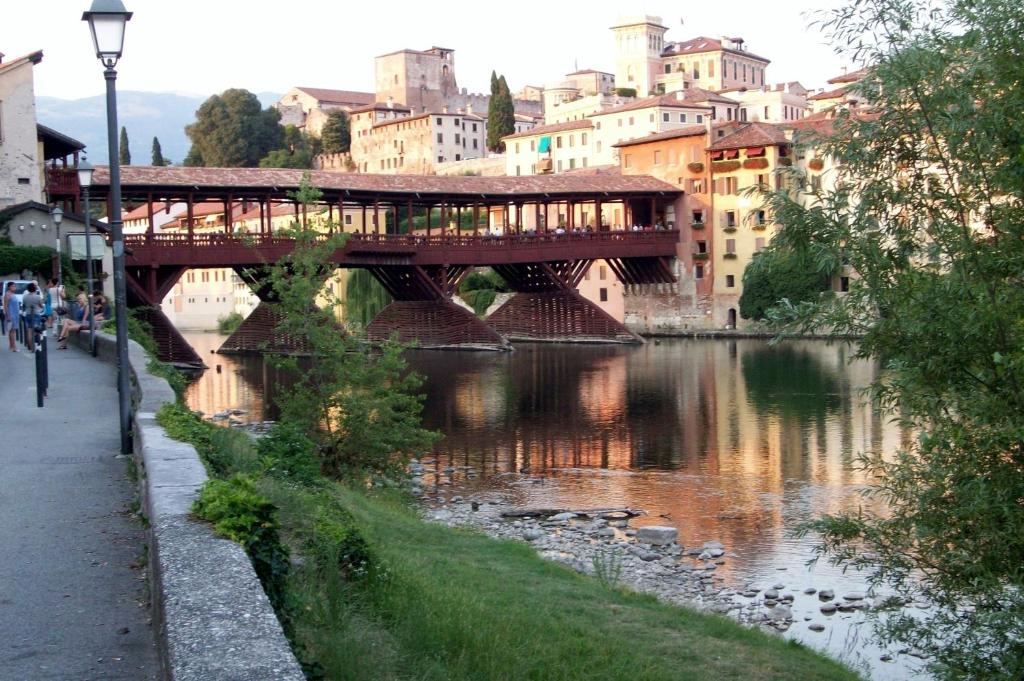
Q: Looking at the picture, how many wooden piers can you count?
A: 4